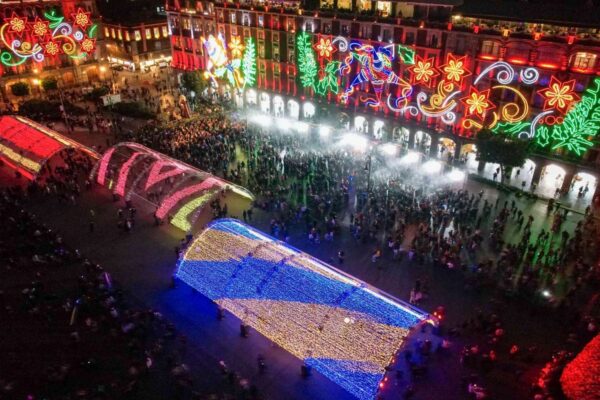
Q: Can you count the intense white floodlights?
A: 9